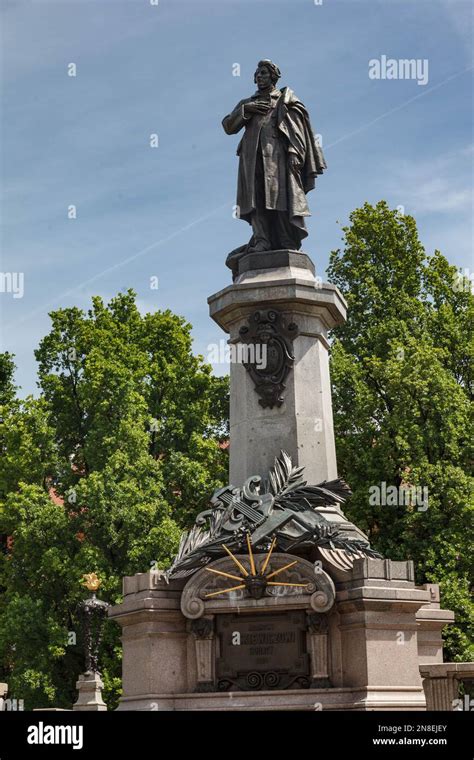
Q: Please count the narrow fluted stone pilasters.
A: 2